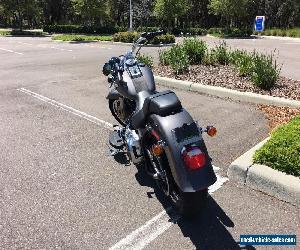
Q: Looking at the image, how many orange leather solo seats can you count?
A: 0